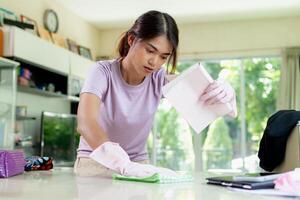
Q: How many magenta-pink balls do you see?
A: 0